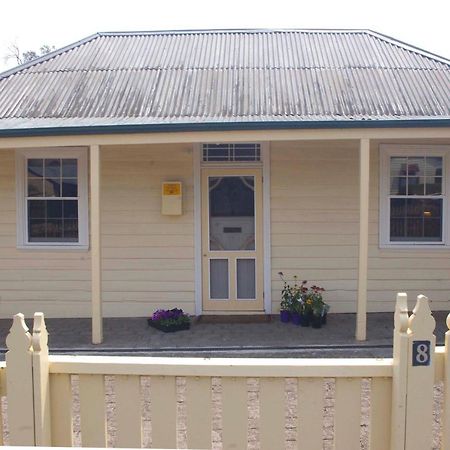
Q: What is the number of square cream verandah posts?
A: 2